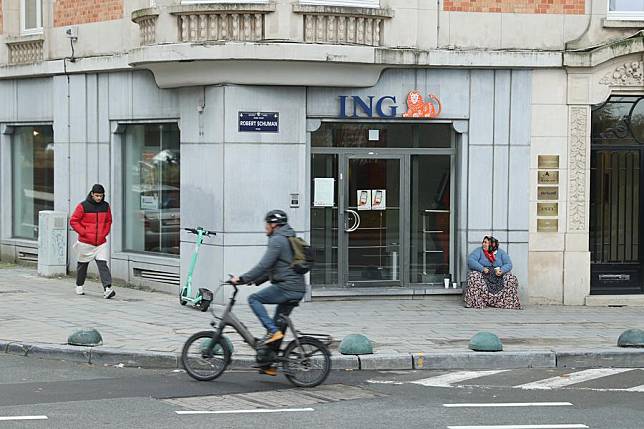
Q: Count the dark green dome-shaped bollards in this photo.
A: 5